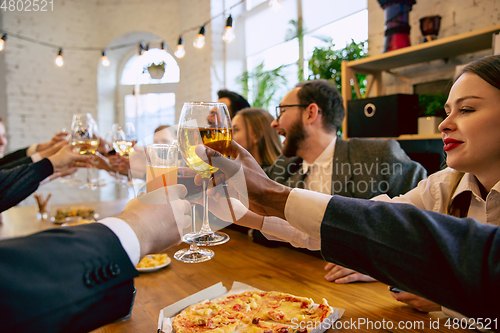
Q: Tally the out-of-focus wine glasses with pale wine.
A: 2